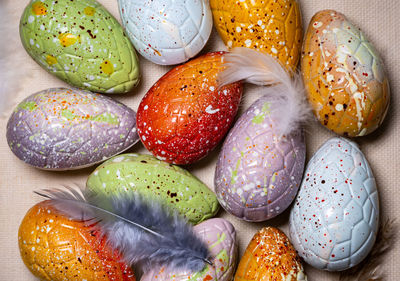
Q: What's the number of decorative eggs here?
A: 12